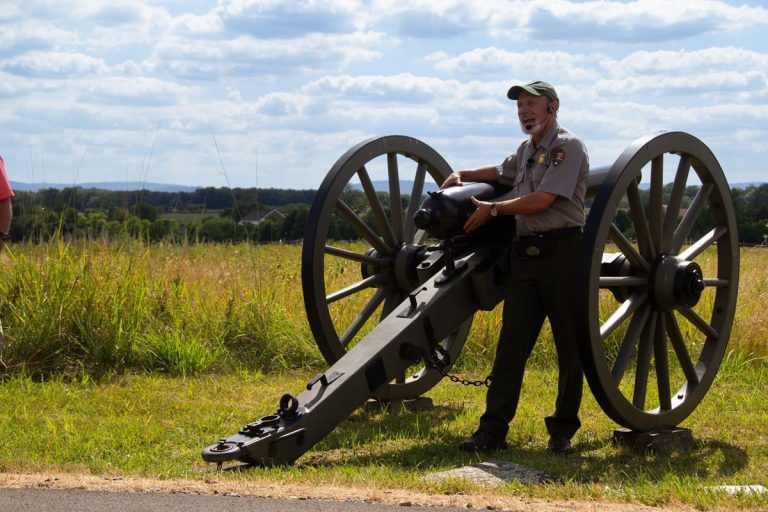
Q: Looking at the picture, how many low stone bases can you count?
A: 2